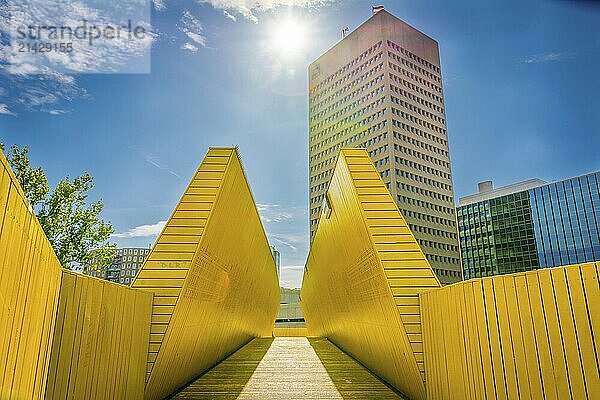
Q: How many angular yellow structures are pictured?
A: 2